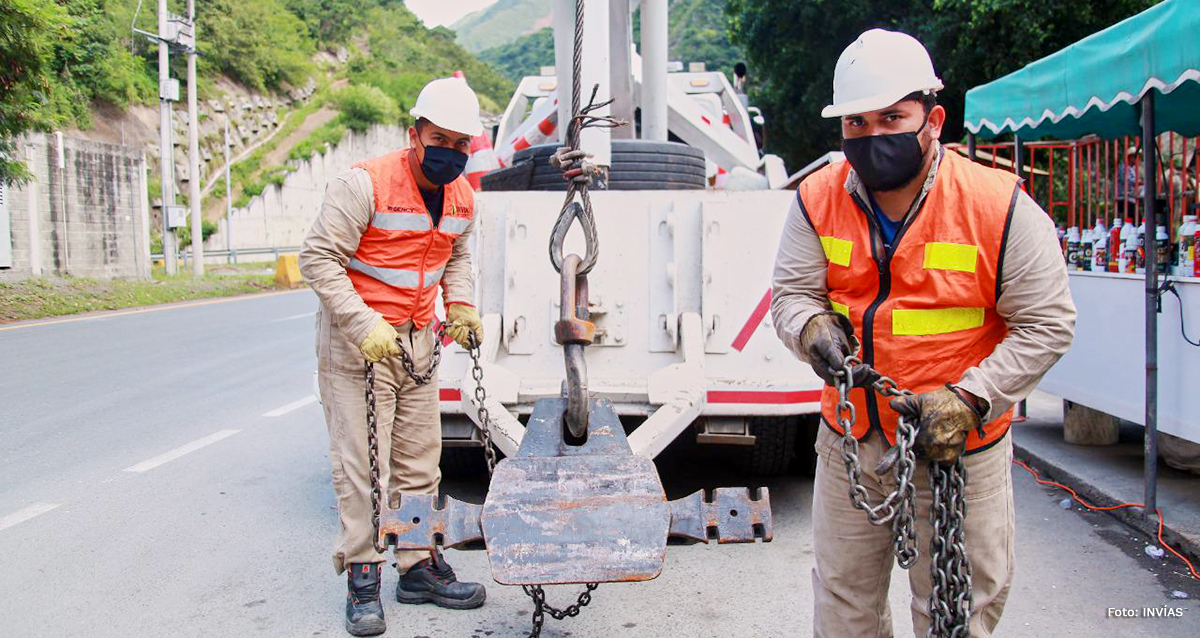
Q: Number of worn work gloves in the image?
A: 4